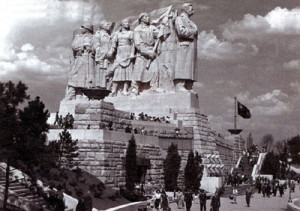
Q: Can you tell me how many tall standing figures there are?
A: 5